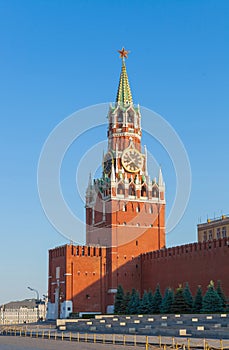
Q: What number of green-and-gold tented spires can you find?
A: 1